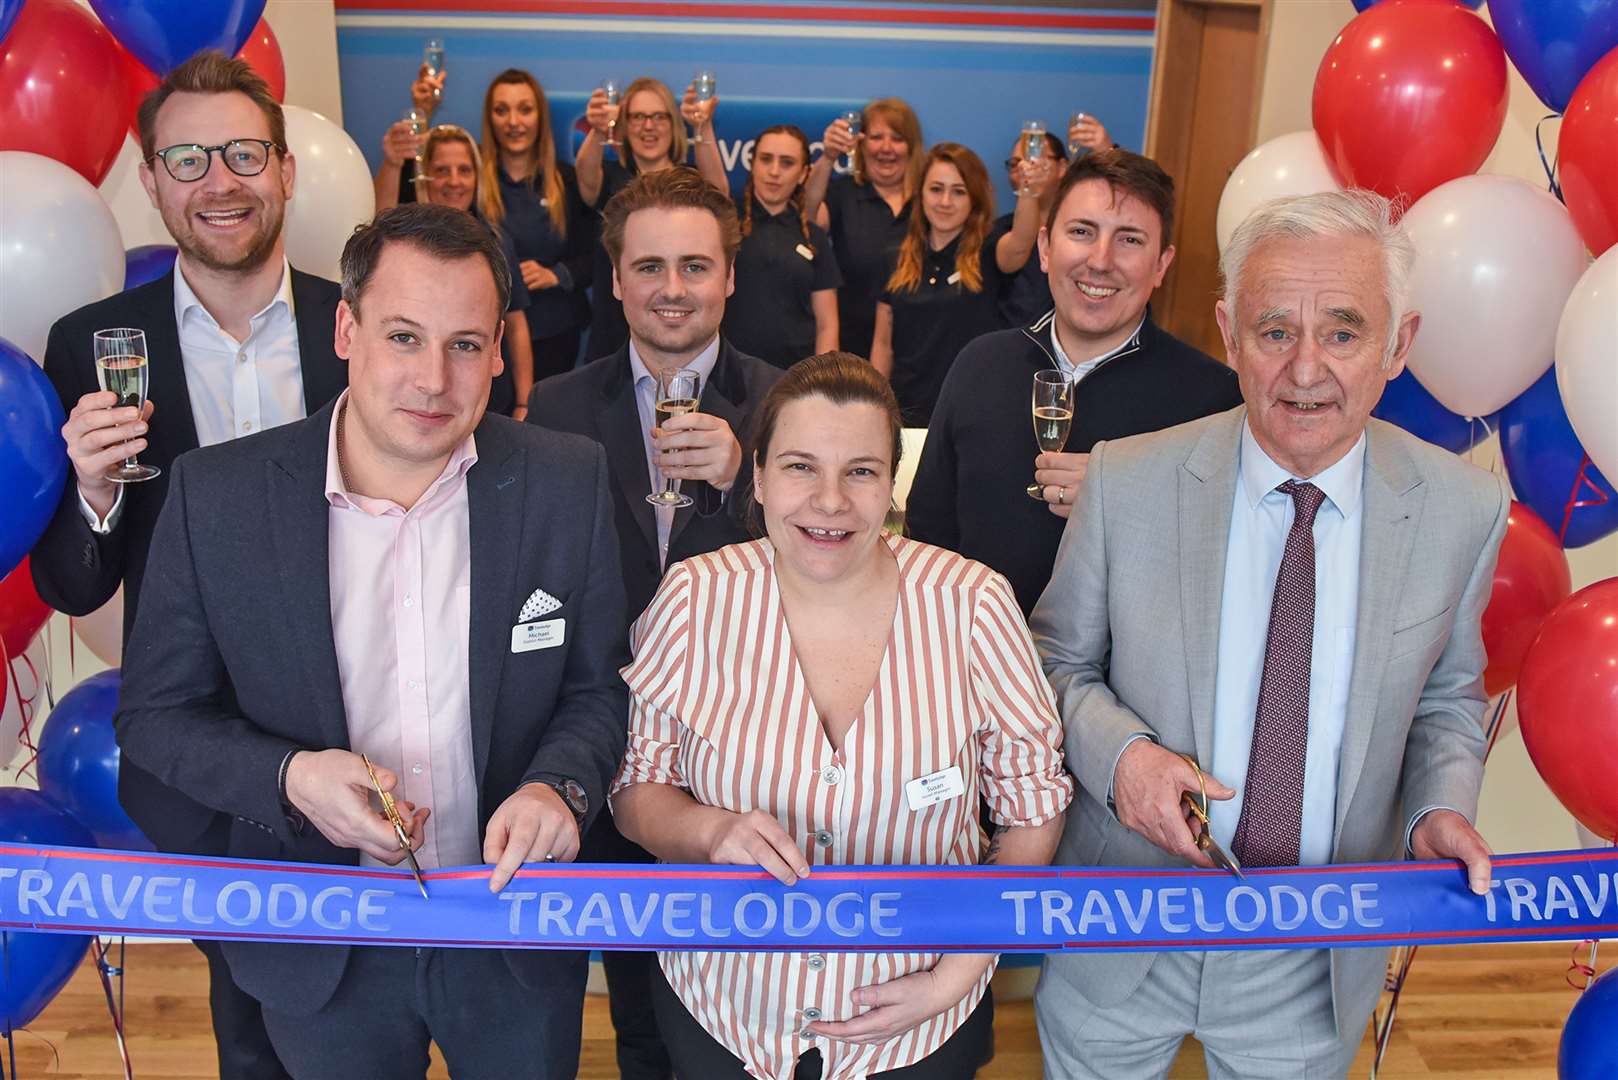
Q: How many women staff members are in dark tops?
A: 7